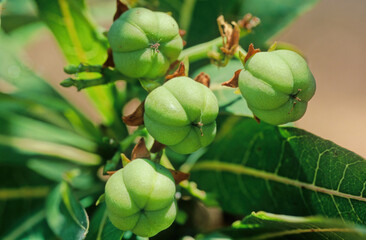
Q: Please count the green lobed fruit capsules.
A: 4